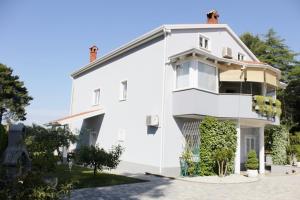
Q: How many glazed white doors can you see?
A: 1